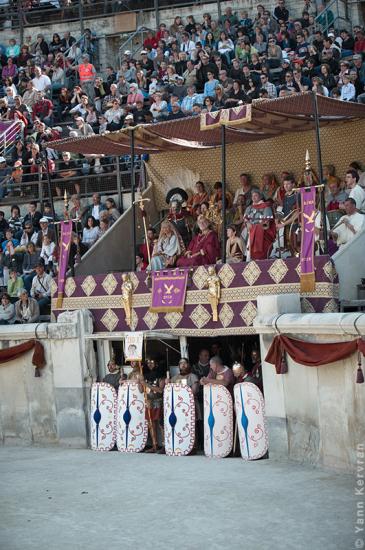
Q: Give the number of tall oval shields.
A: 5